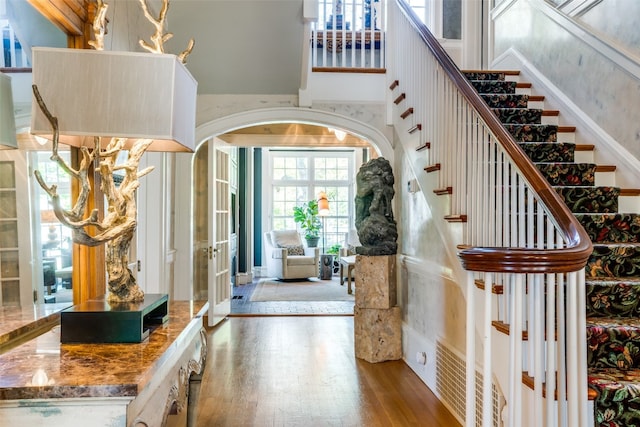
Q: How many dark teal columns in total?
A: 2